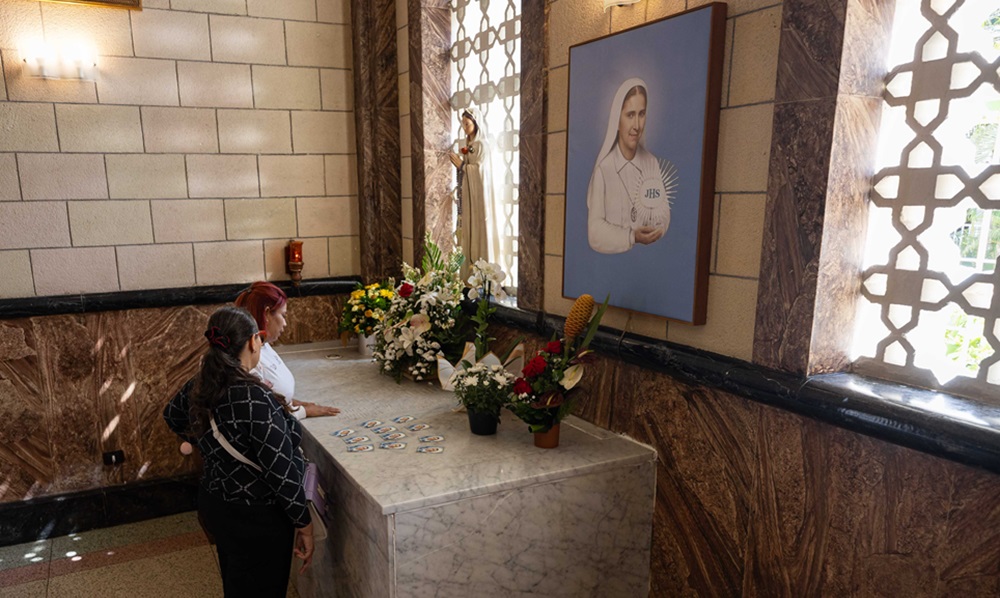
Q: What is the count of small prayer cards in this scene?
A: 11